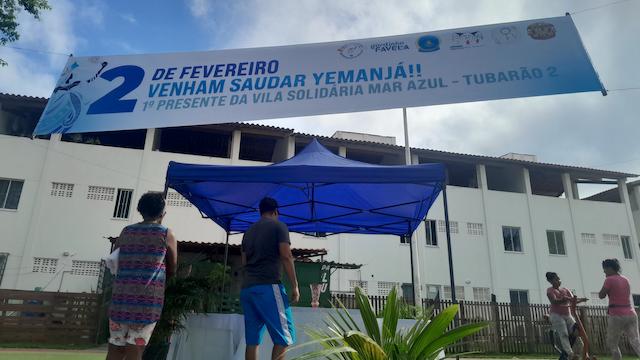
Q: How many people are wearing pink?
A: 2